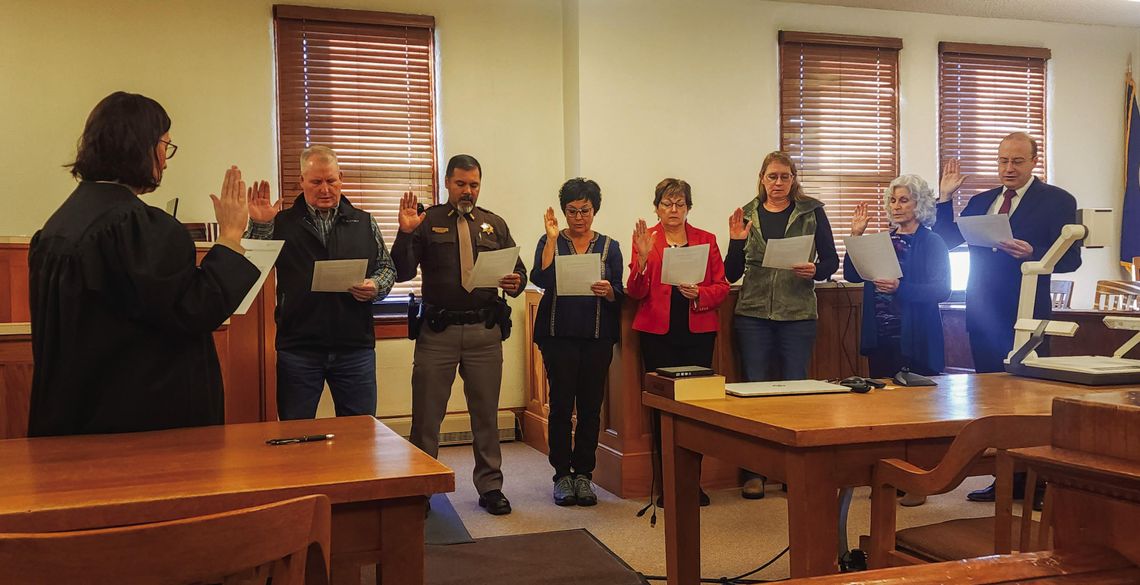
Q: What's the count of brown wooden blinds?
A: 3